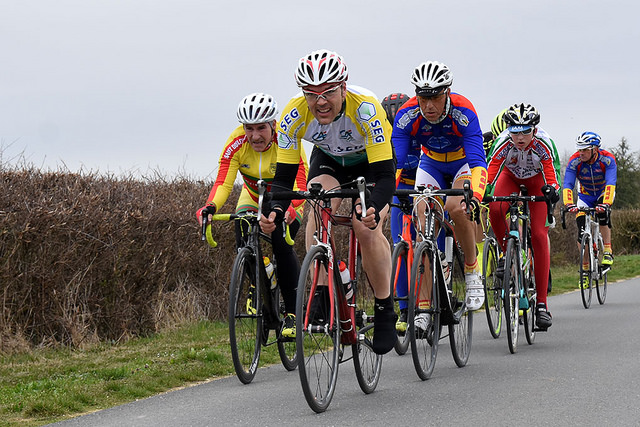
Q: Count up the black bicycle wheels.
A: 12